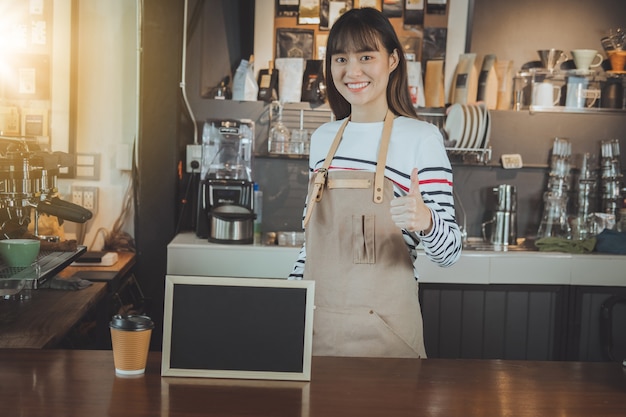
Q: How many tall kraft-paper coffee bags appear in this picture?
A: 4